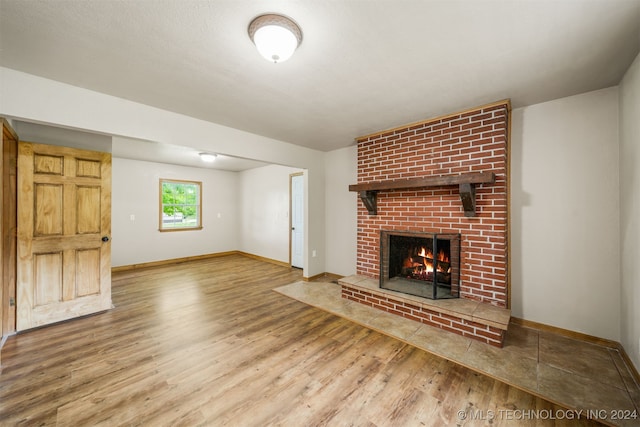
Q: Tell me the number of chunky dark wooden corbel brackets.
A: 2